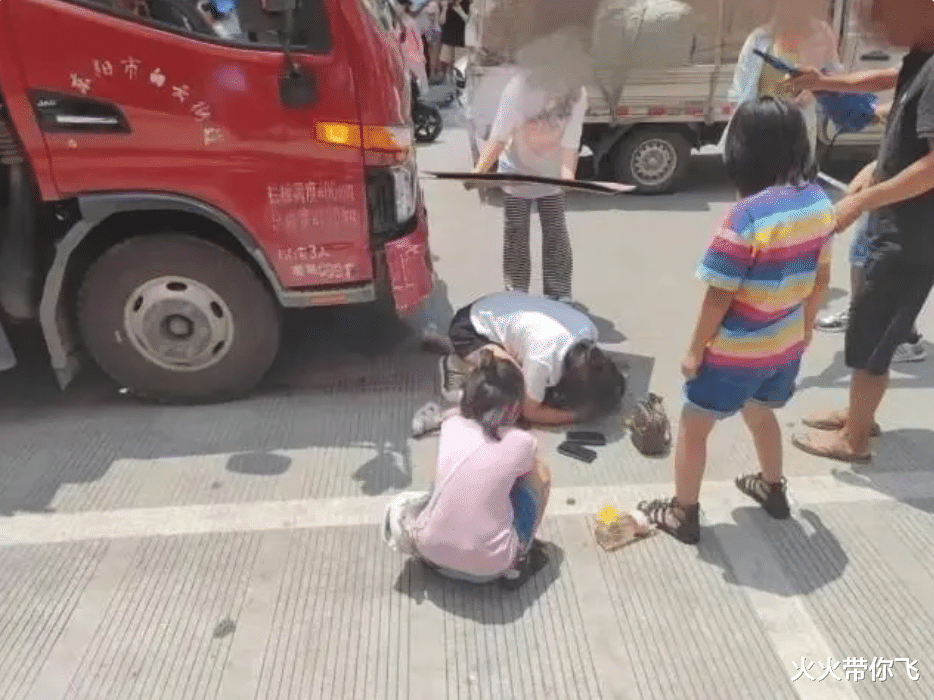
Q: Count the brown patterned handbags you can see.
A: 1